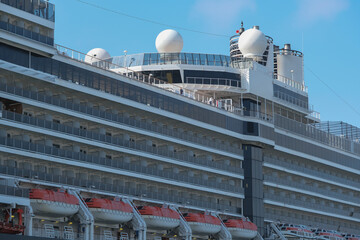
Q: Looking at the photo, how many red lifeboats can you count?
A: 5